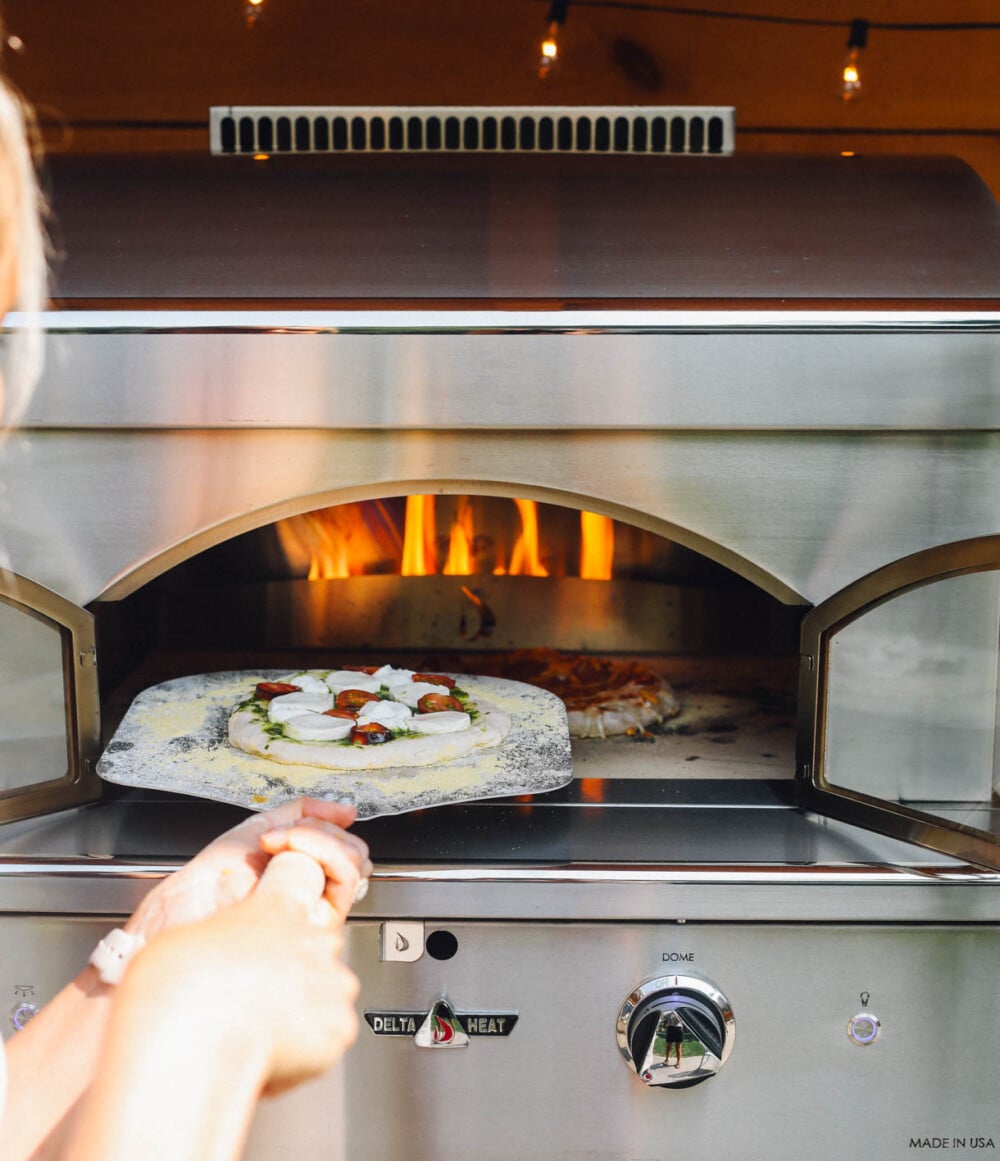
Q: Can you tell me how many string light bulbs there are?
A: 3